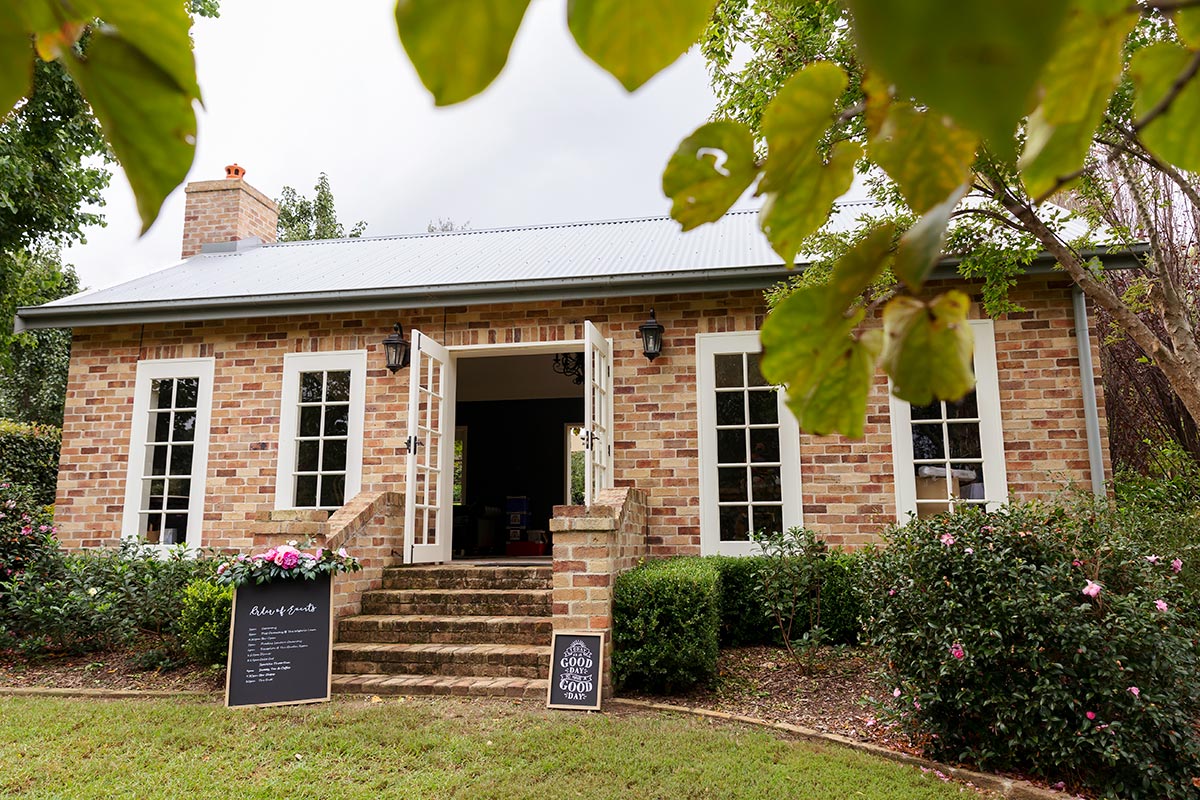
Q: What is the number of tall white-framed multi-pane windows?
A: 4